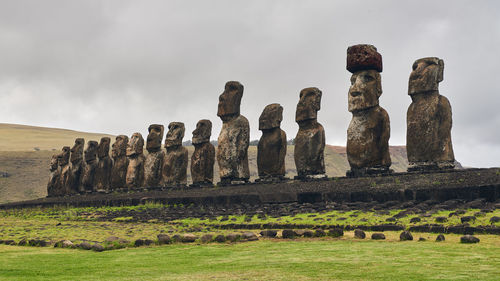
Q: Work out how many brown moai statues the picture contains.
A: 15